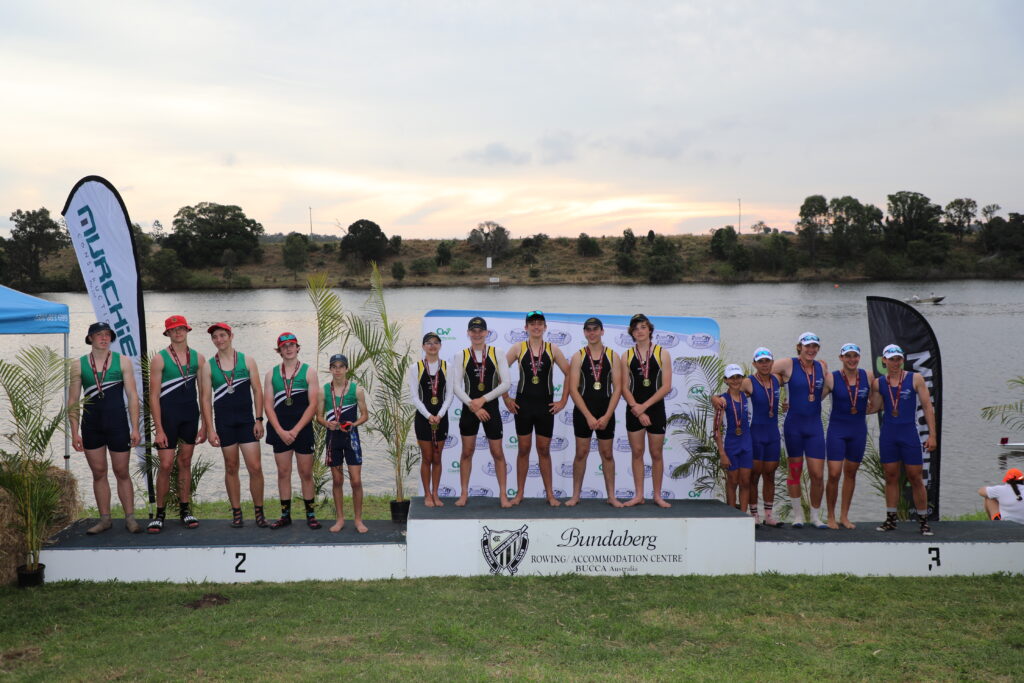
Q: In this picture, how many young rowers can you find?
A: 15